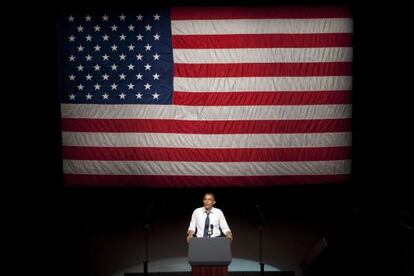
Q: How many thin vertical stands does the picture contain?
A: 2